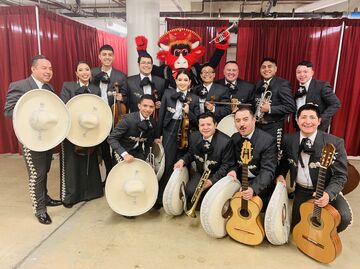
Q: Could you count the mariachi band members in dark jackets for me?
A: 13